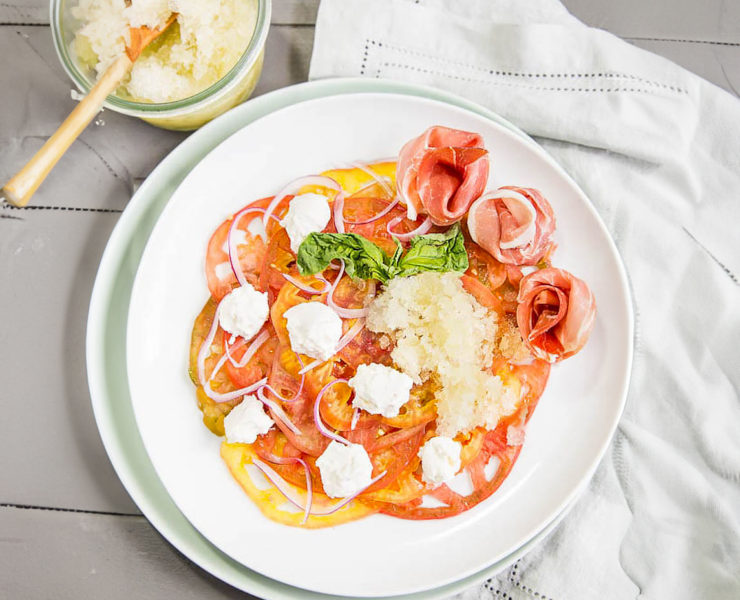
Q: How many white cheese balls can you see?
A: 7